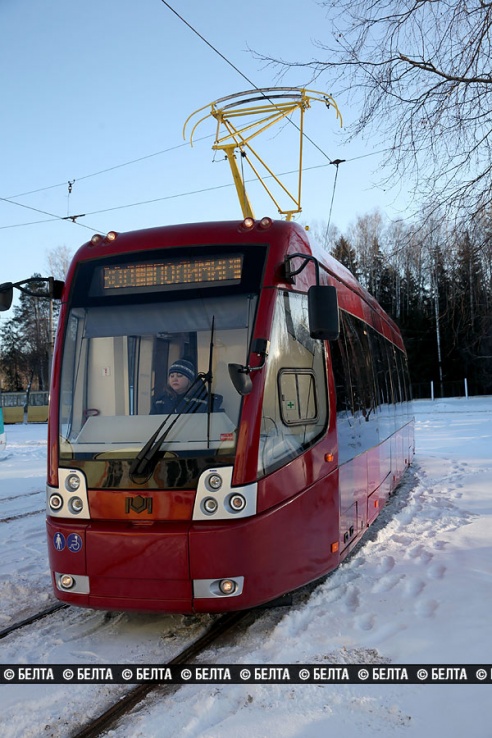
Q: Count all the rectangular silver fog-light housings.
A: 2